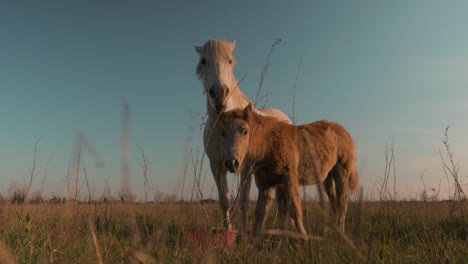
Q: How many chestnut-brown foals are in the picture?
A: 1